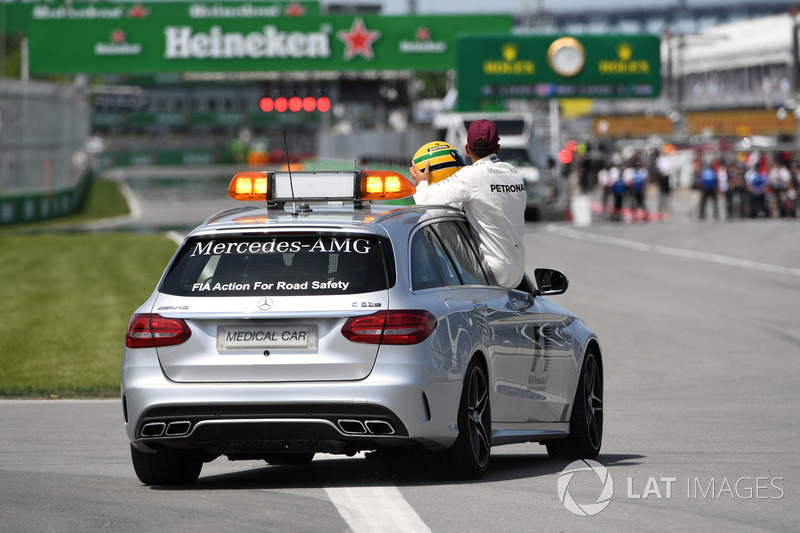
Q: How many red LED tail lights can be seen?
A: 2